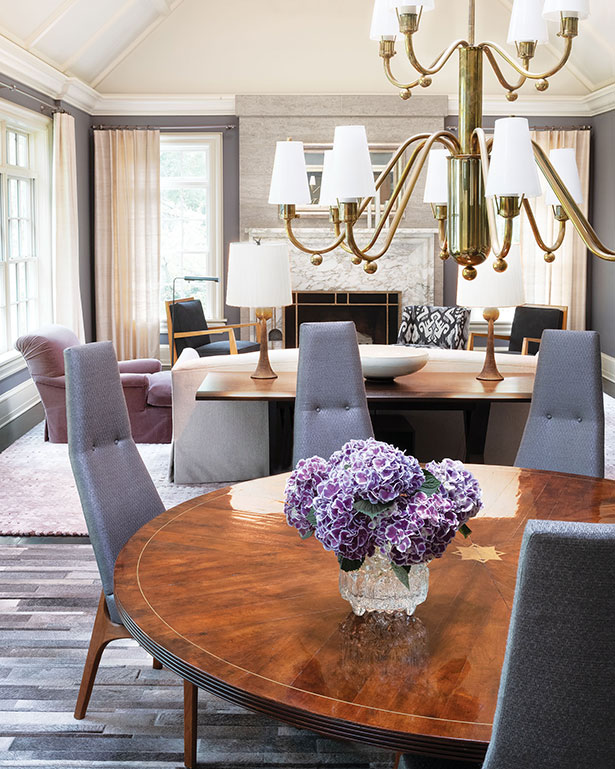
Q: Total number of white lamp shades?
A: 12